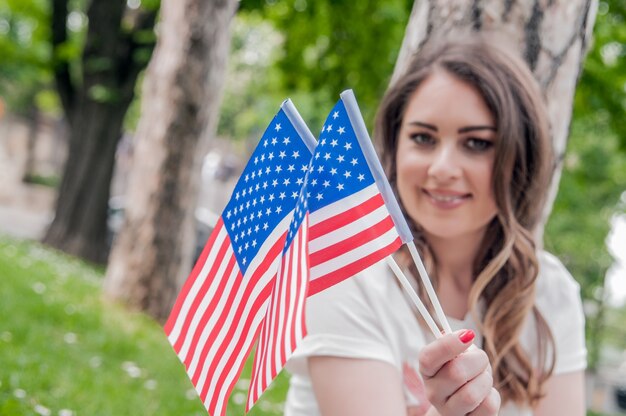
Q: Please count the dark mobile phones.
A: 0